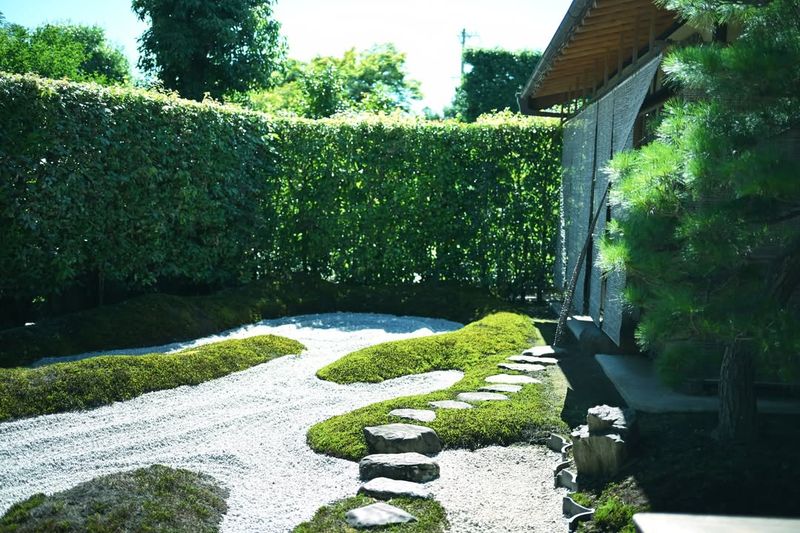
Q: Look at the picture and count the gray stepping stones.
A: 12